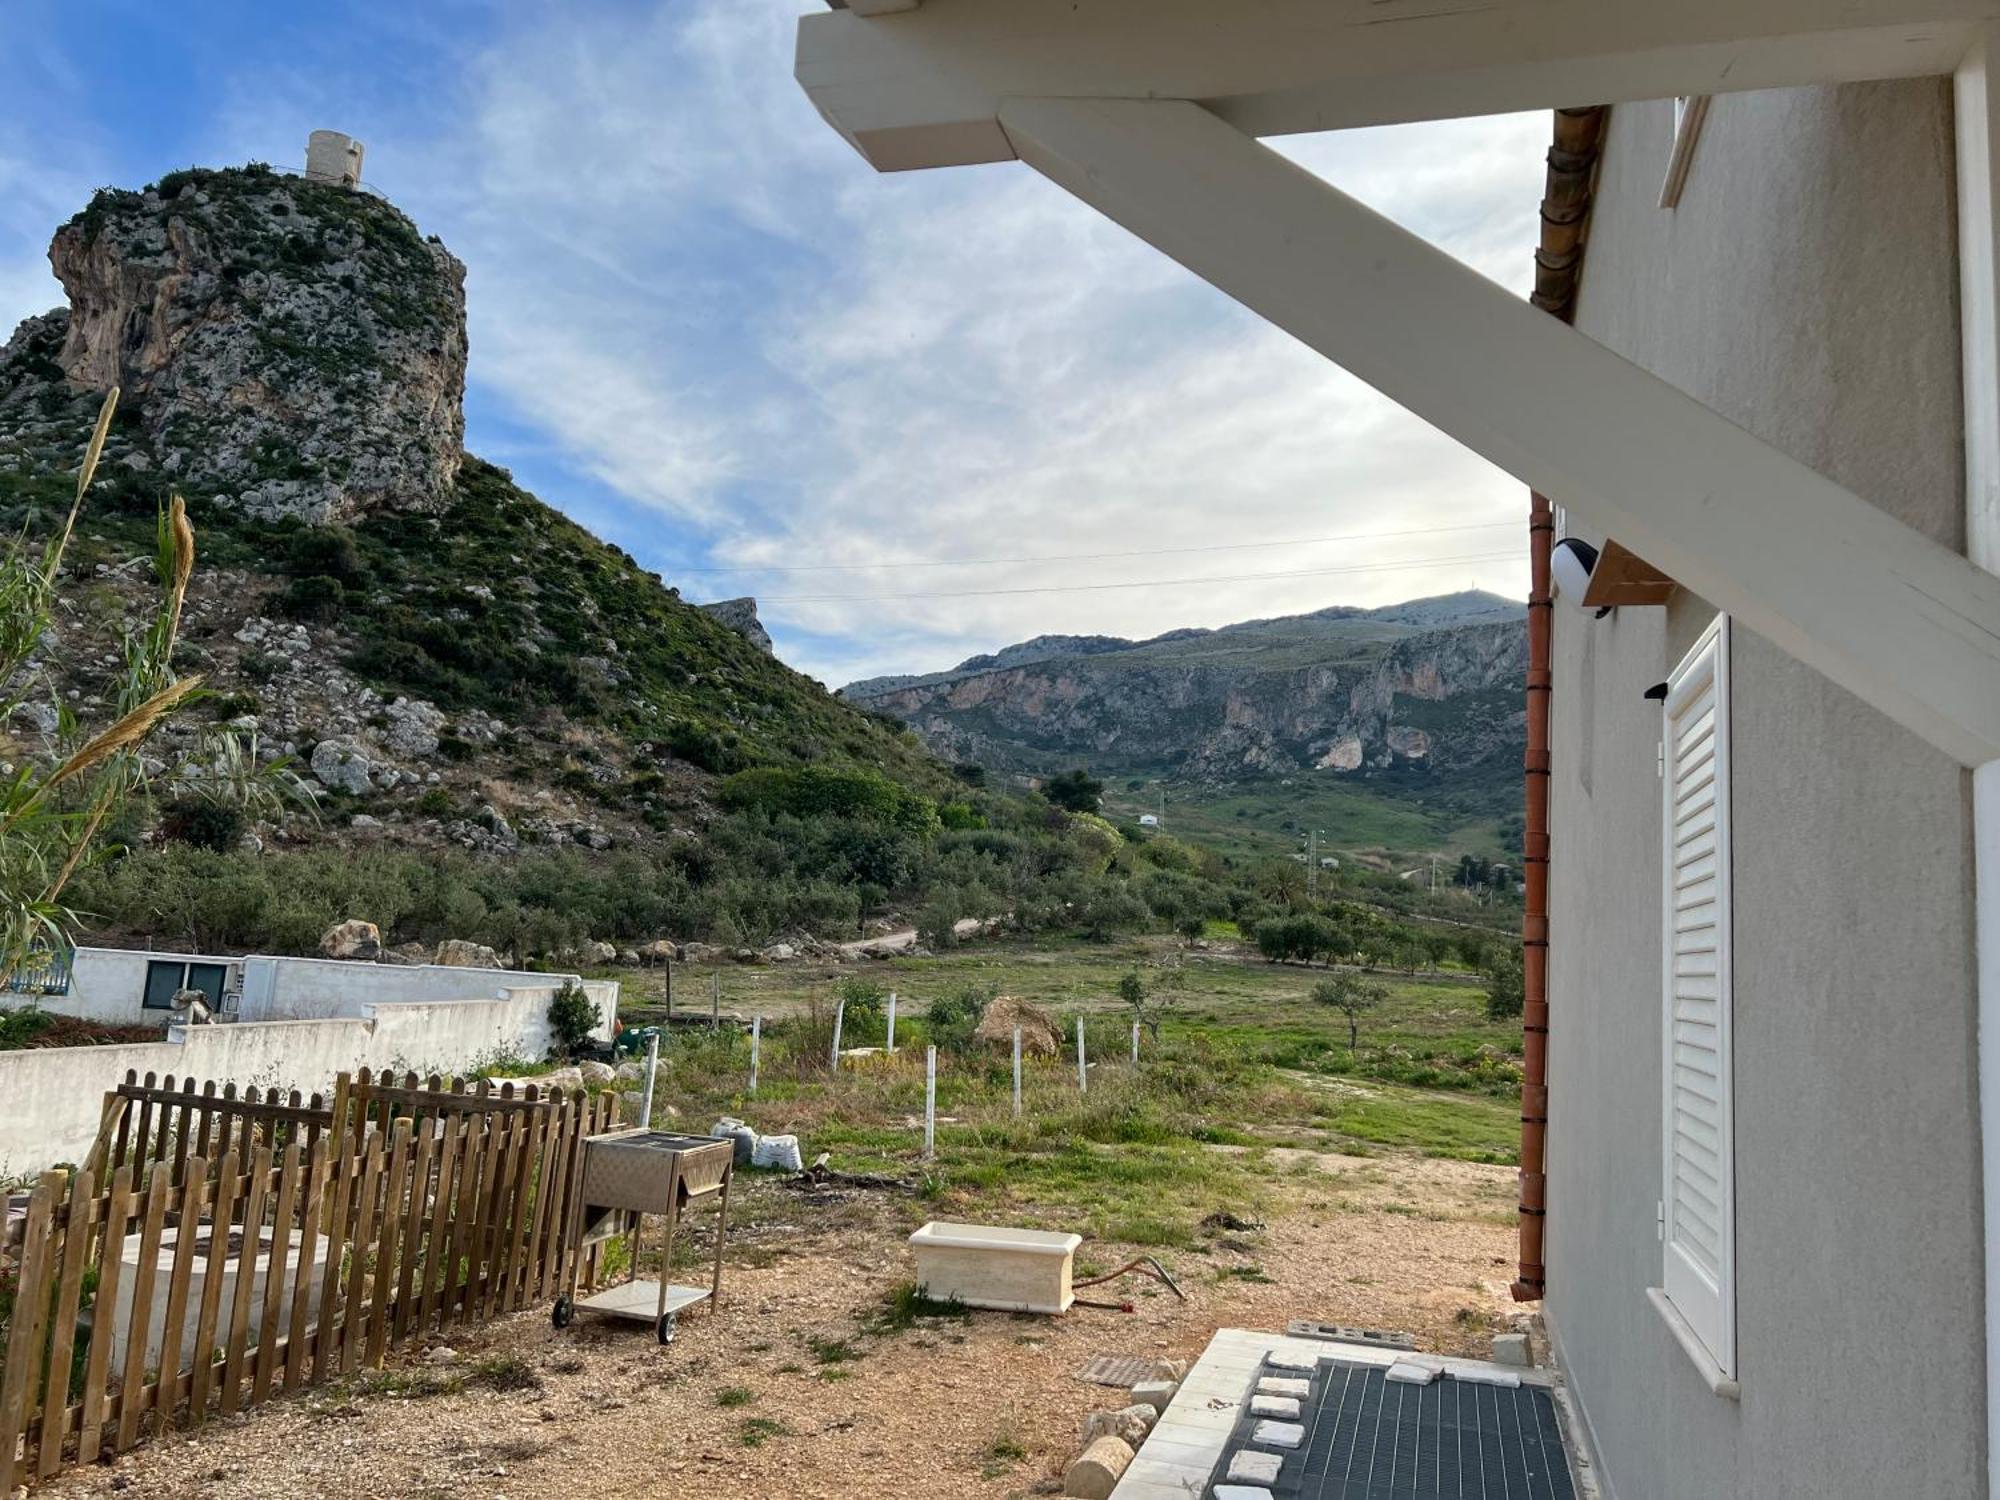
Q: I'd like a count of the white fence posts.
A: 8